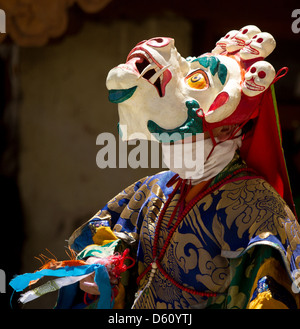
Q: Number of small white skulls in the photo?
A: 4